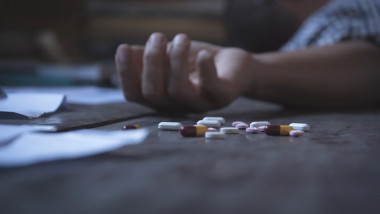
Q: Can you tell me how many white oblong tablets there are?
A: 7